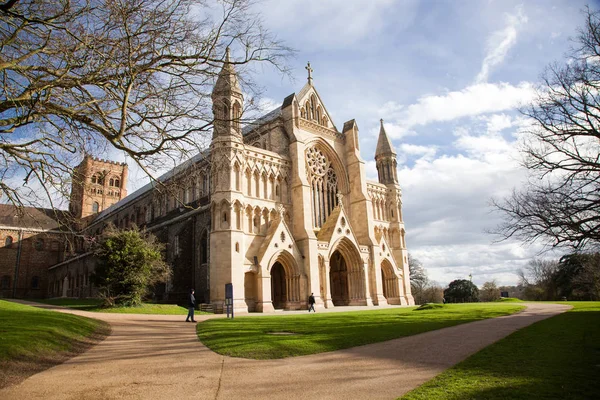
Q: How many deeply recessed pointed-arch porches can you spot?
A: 3